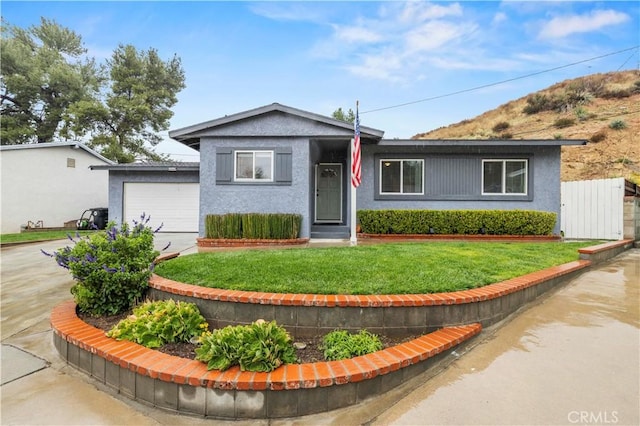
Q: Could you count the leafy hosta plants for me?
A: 2